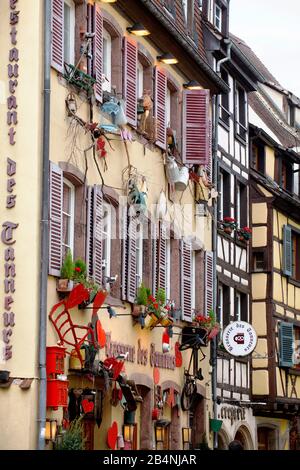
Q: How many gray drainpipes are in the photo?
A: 2